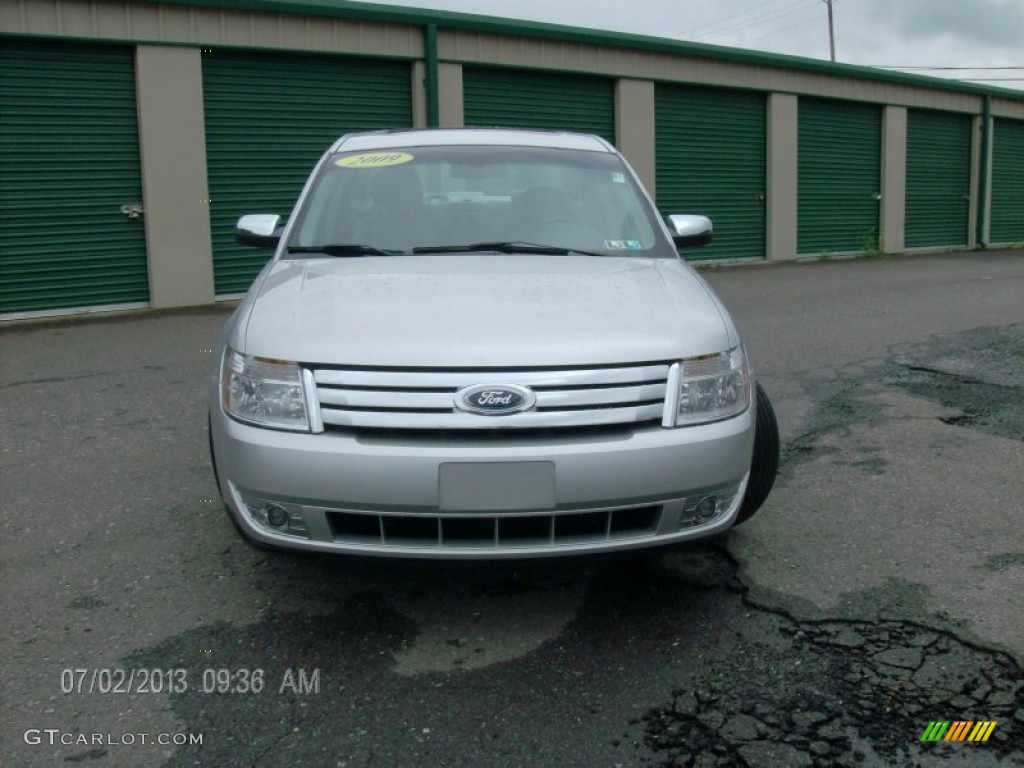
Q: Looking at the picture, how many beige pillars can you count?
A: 6